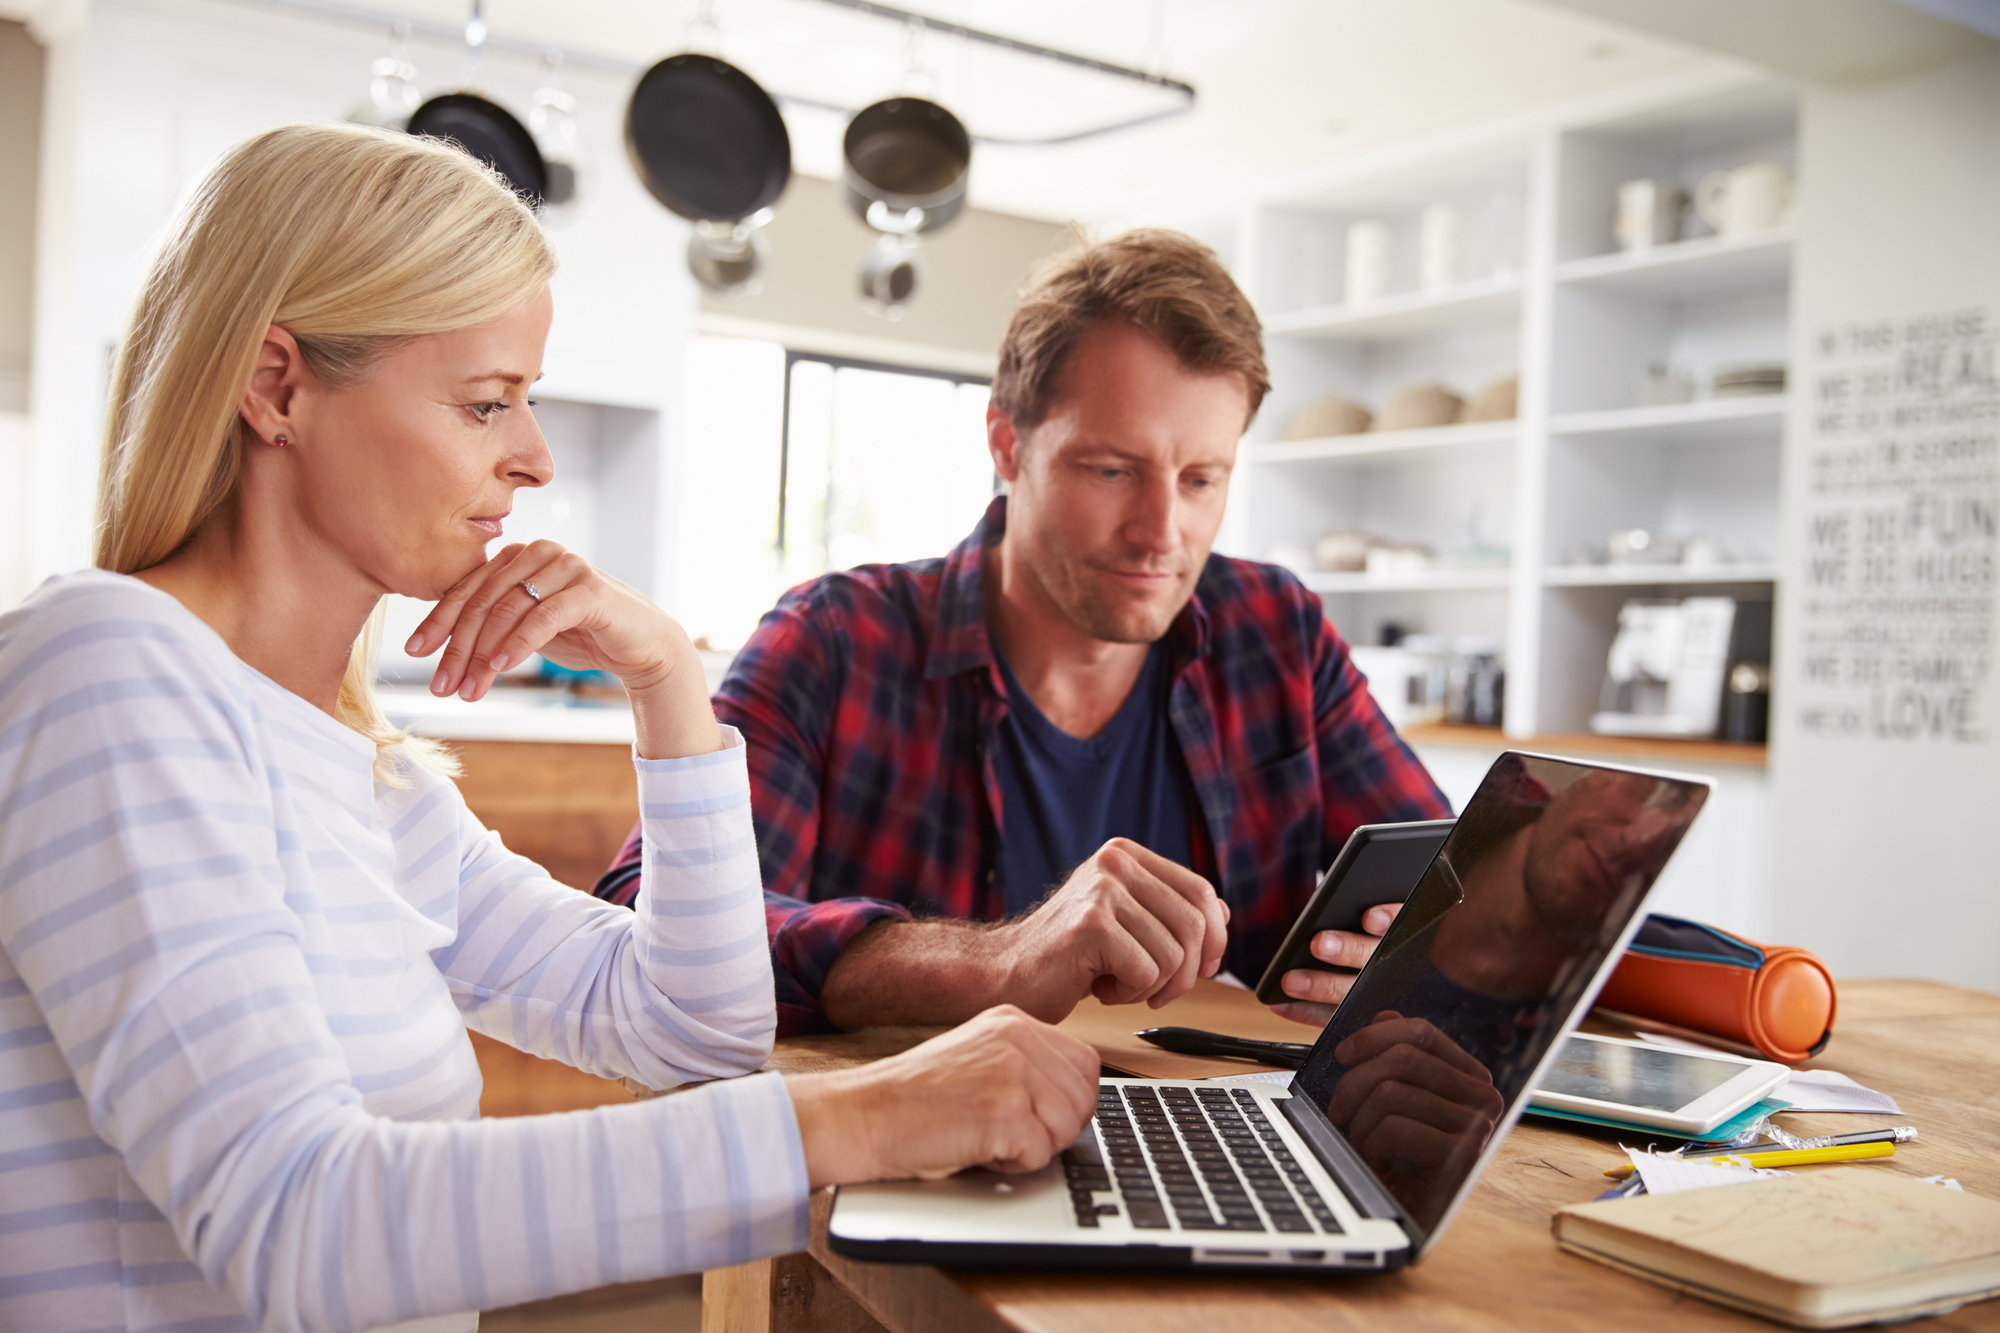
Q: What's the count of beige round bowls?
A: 3